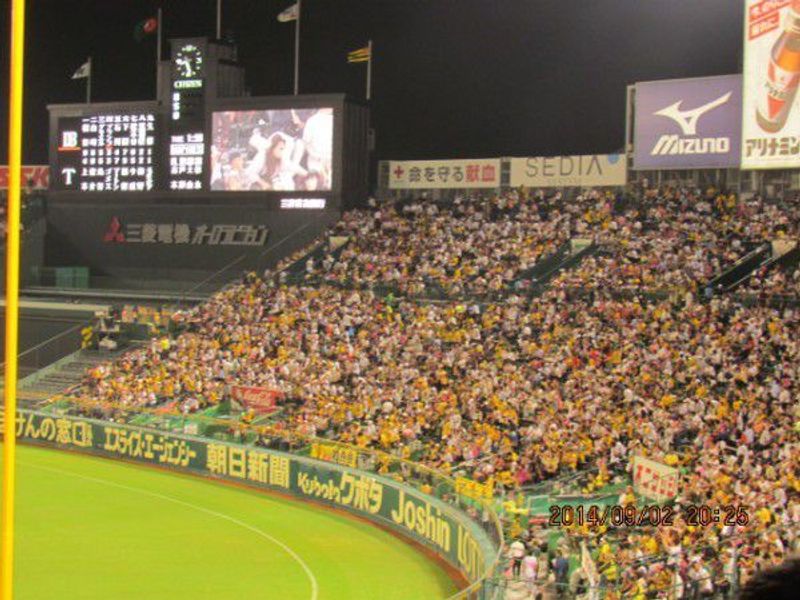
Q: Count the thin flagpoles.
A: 5